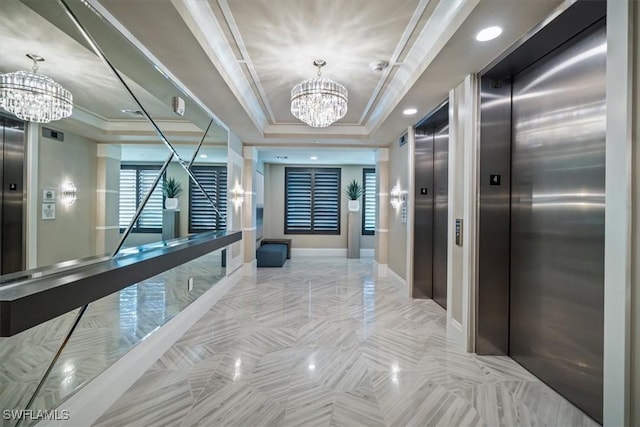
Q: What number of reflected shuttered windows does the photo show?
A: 2